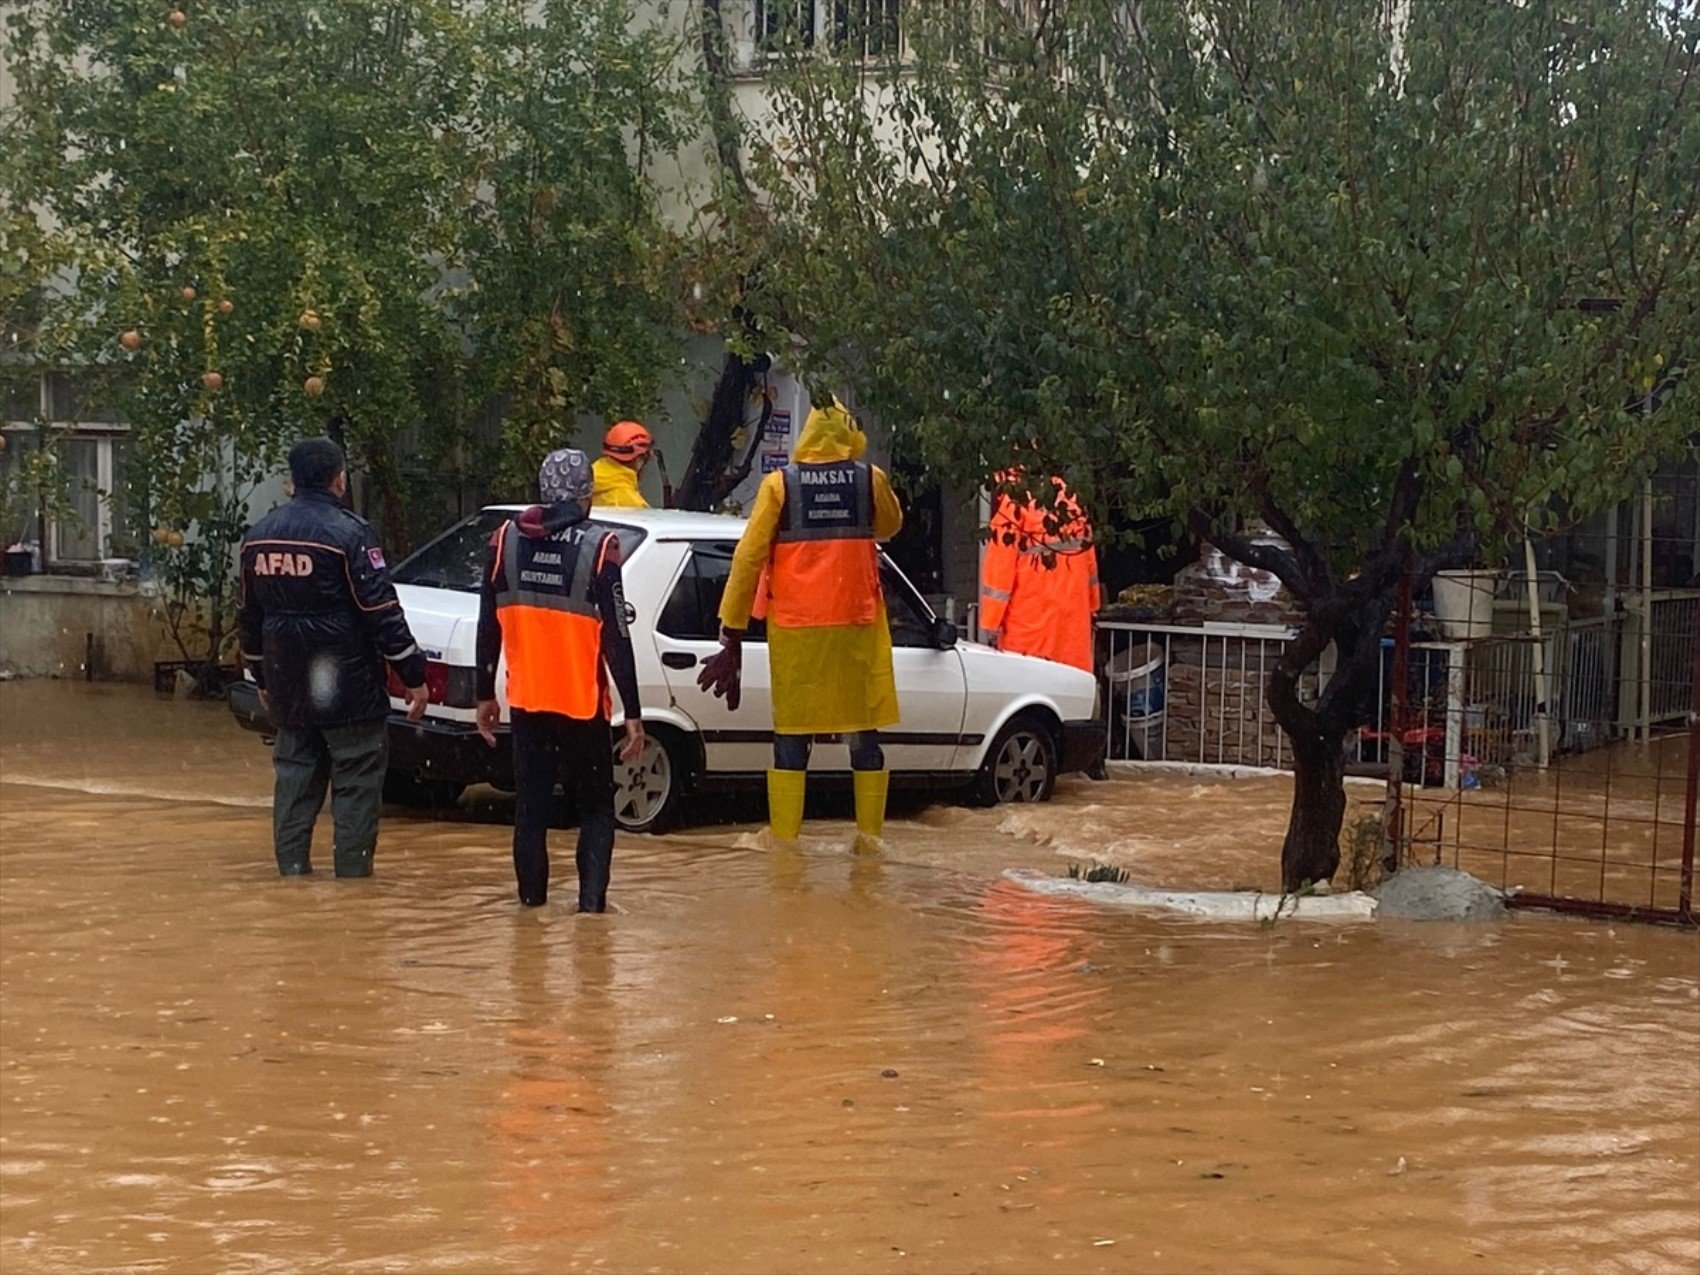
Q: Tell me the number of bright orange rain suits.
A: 1